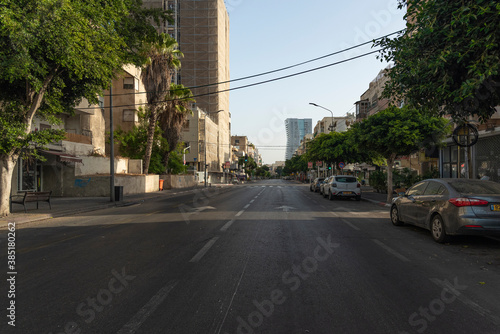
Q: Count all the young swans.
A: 0